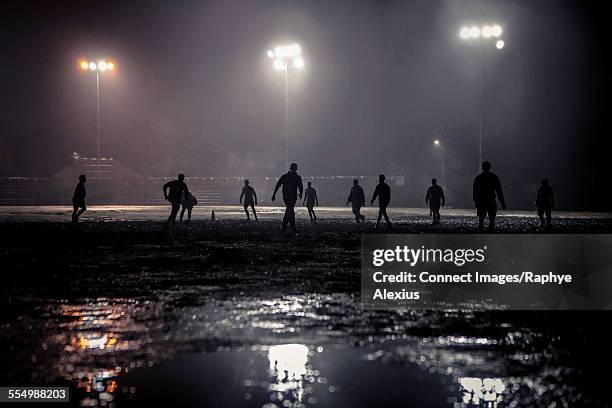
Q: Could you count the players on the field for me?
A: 11